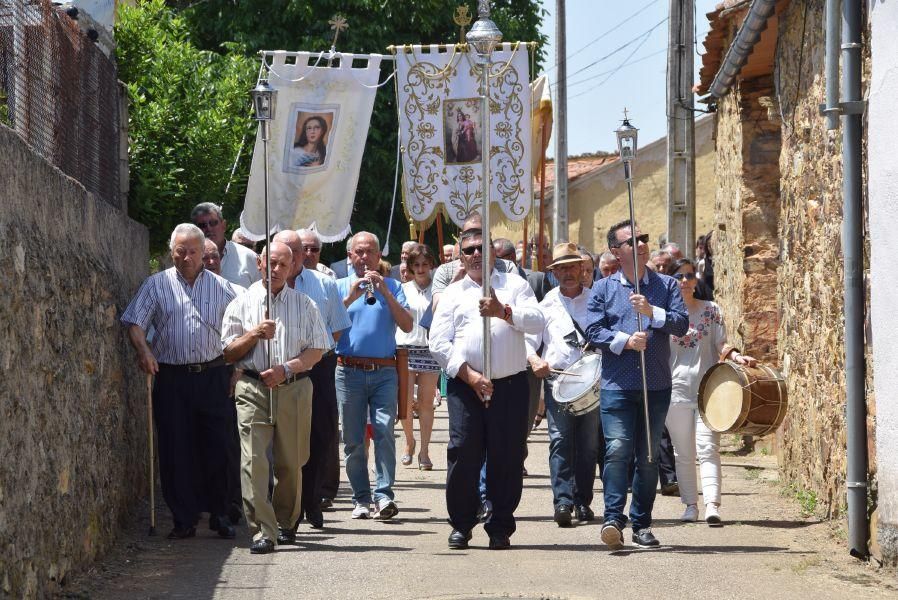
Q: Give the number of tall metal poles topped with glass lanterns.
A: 2